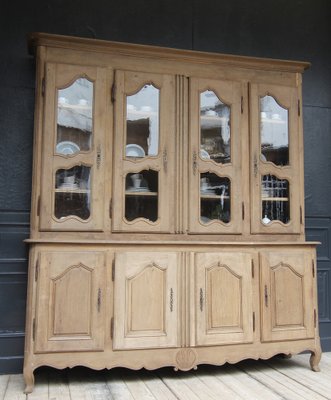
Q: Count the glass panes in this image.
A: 8